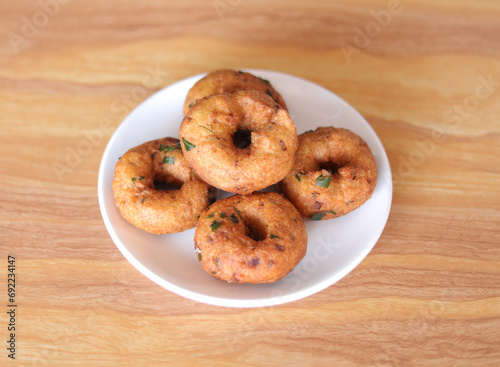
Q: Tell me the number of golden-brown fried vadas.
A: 5